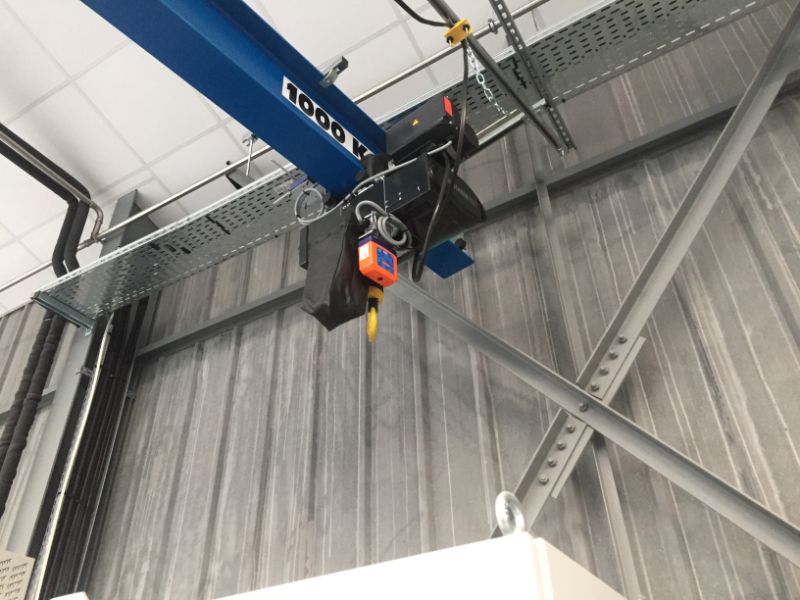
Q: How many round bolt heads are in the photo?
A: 9